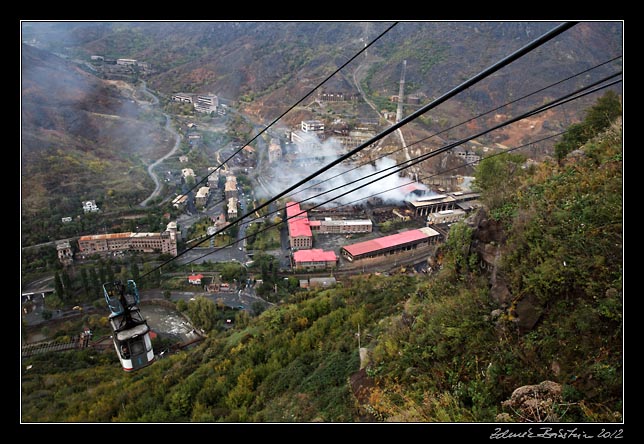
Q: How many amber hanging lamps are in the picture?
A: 0